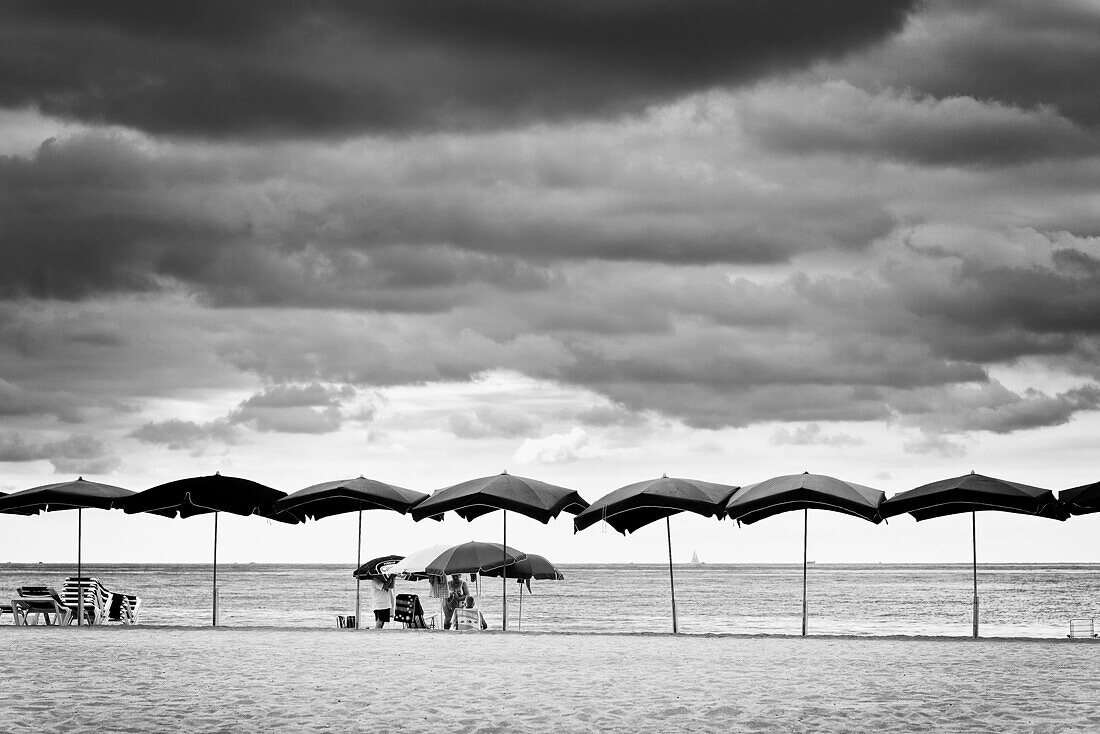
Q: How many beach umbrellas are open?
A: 13